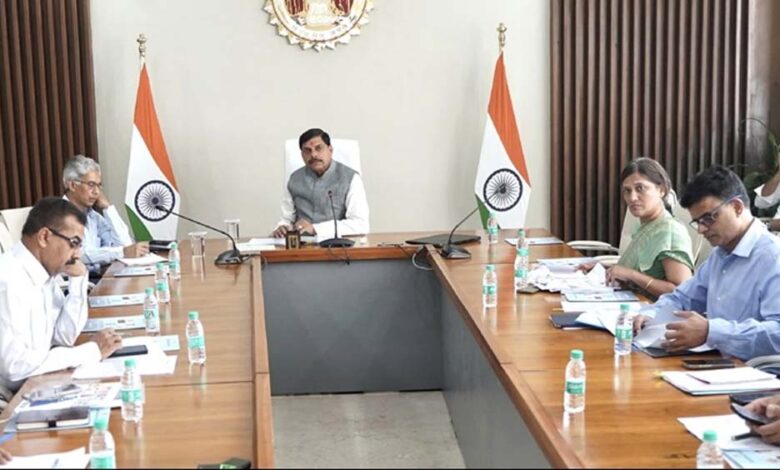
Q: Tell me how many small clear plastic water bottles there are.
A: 13